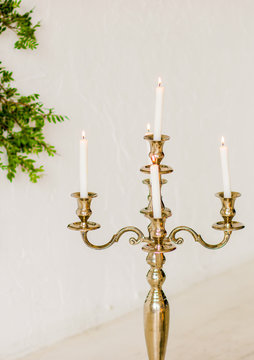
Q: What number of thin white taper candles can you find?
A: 5